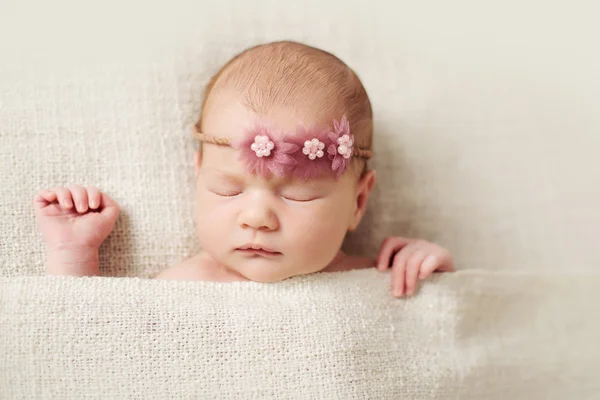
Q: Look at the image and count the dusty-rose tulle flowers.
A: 3